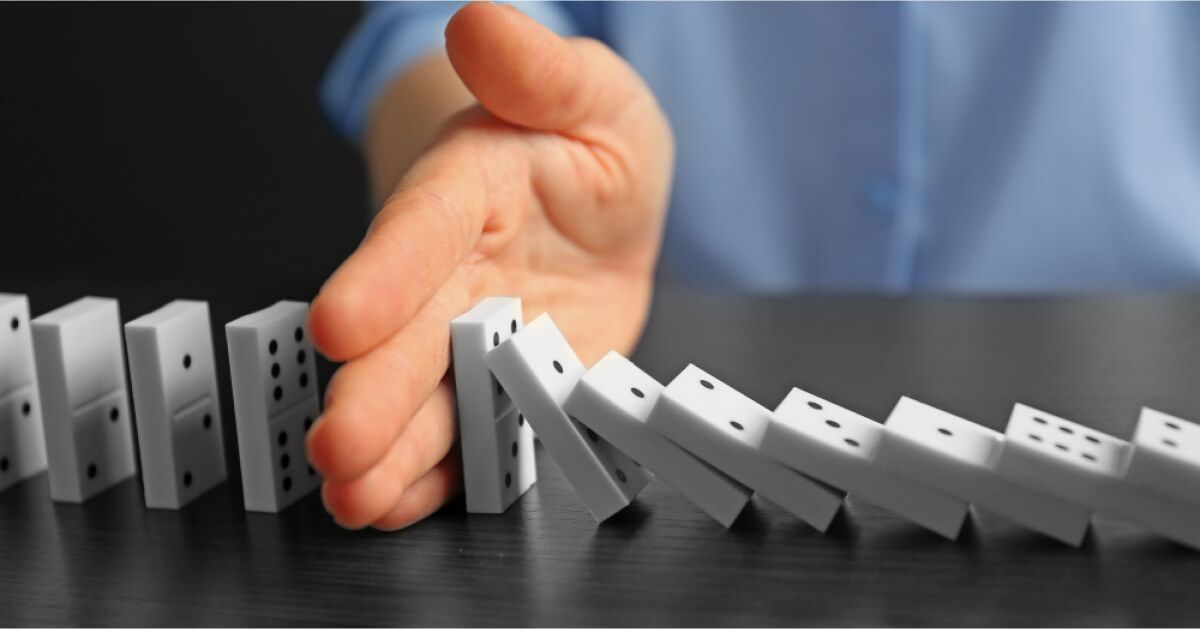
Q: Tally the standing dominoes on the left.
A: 4